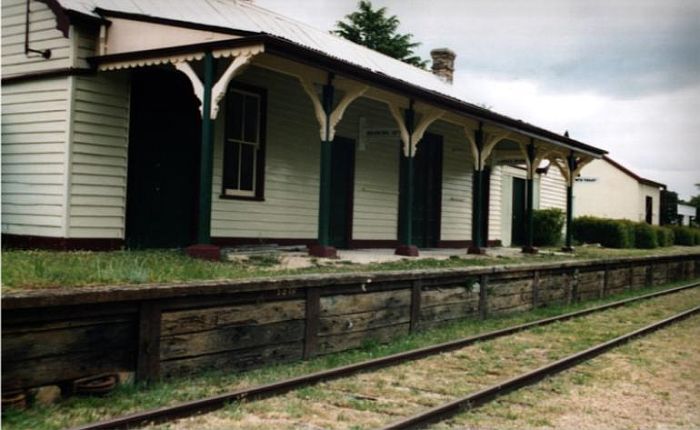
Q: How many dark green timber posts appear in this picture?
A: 6